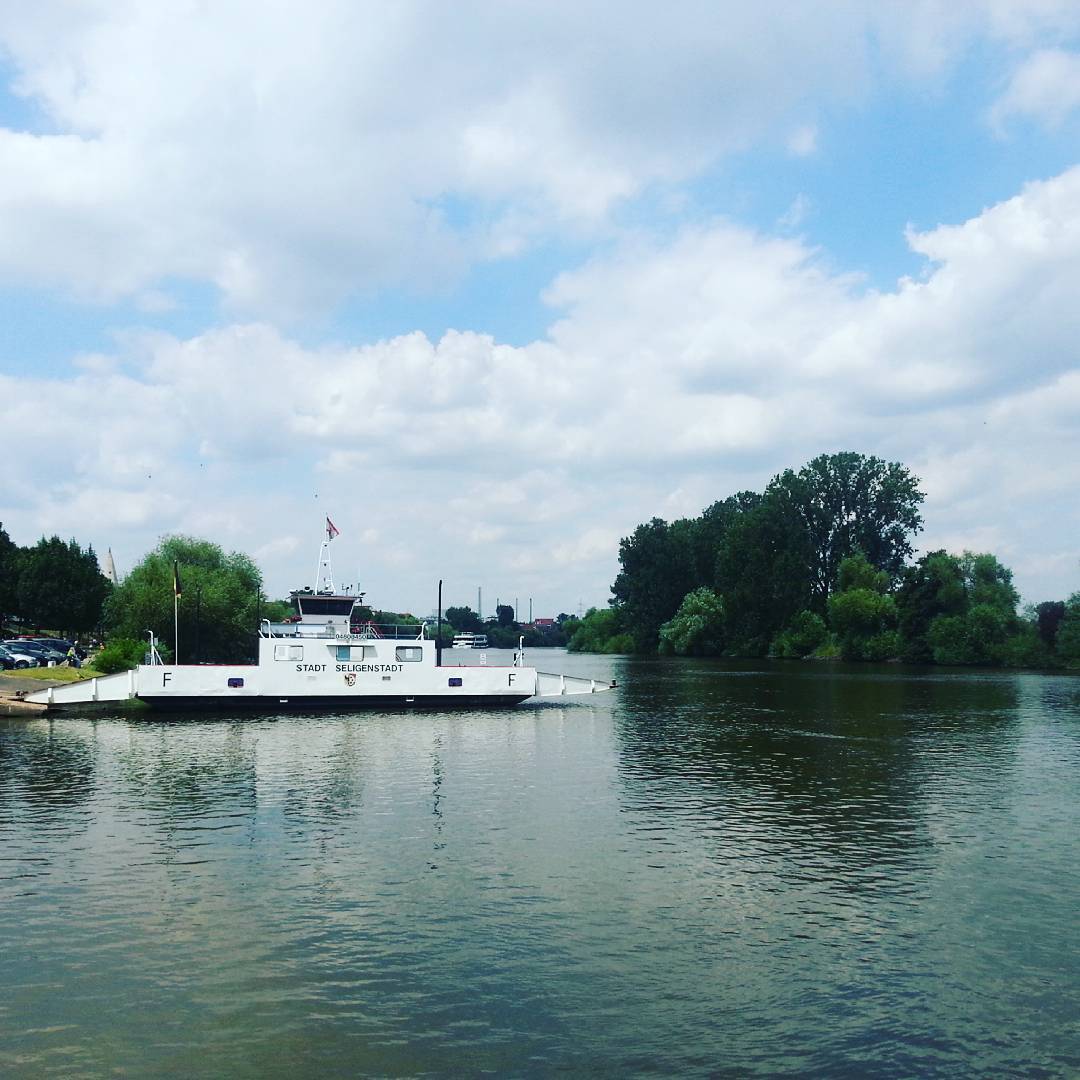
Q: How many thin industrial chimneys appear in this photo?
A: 4